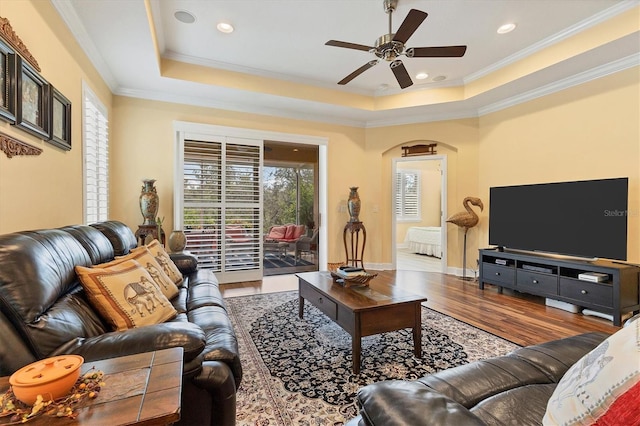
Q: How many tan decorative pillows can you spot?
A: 3